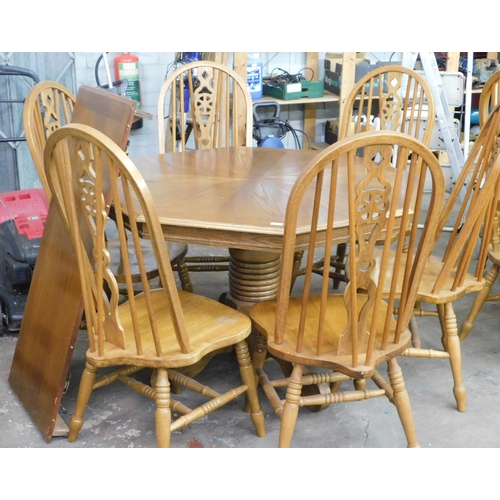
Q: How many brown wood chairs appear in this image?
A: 7